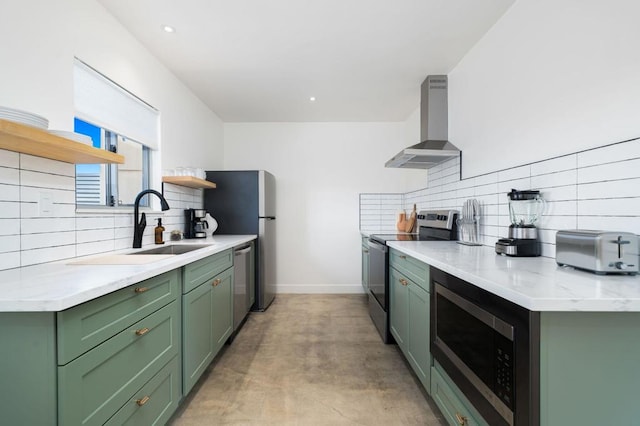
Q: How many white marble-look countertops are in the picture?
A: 2